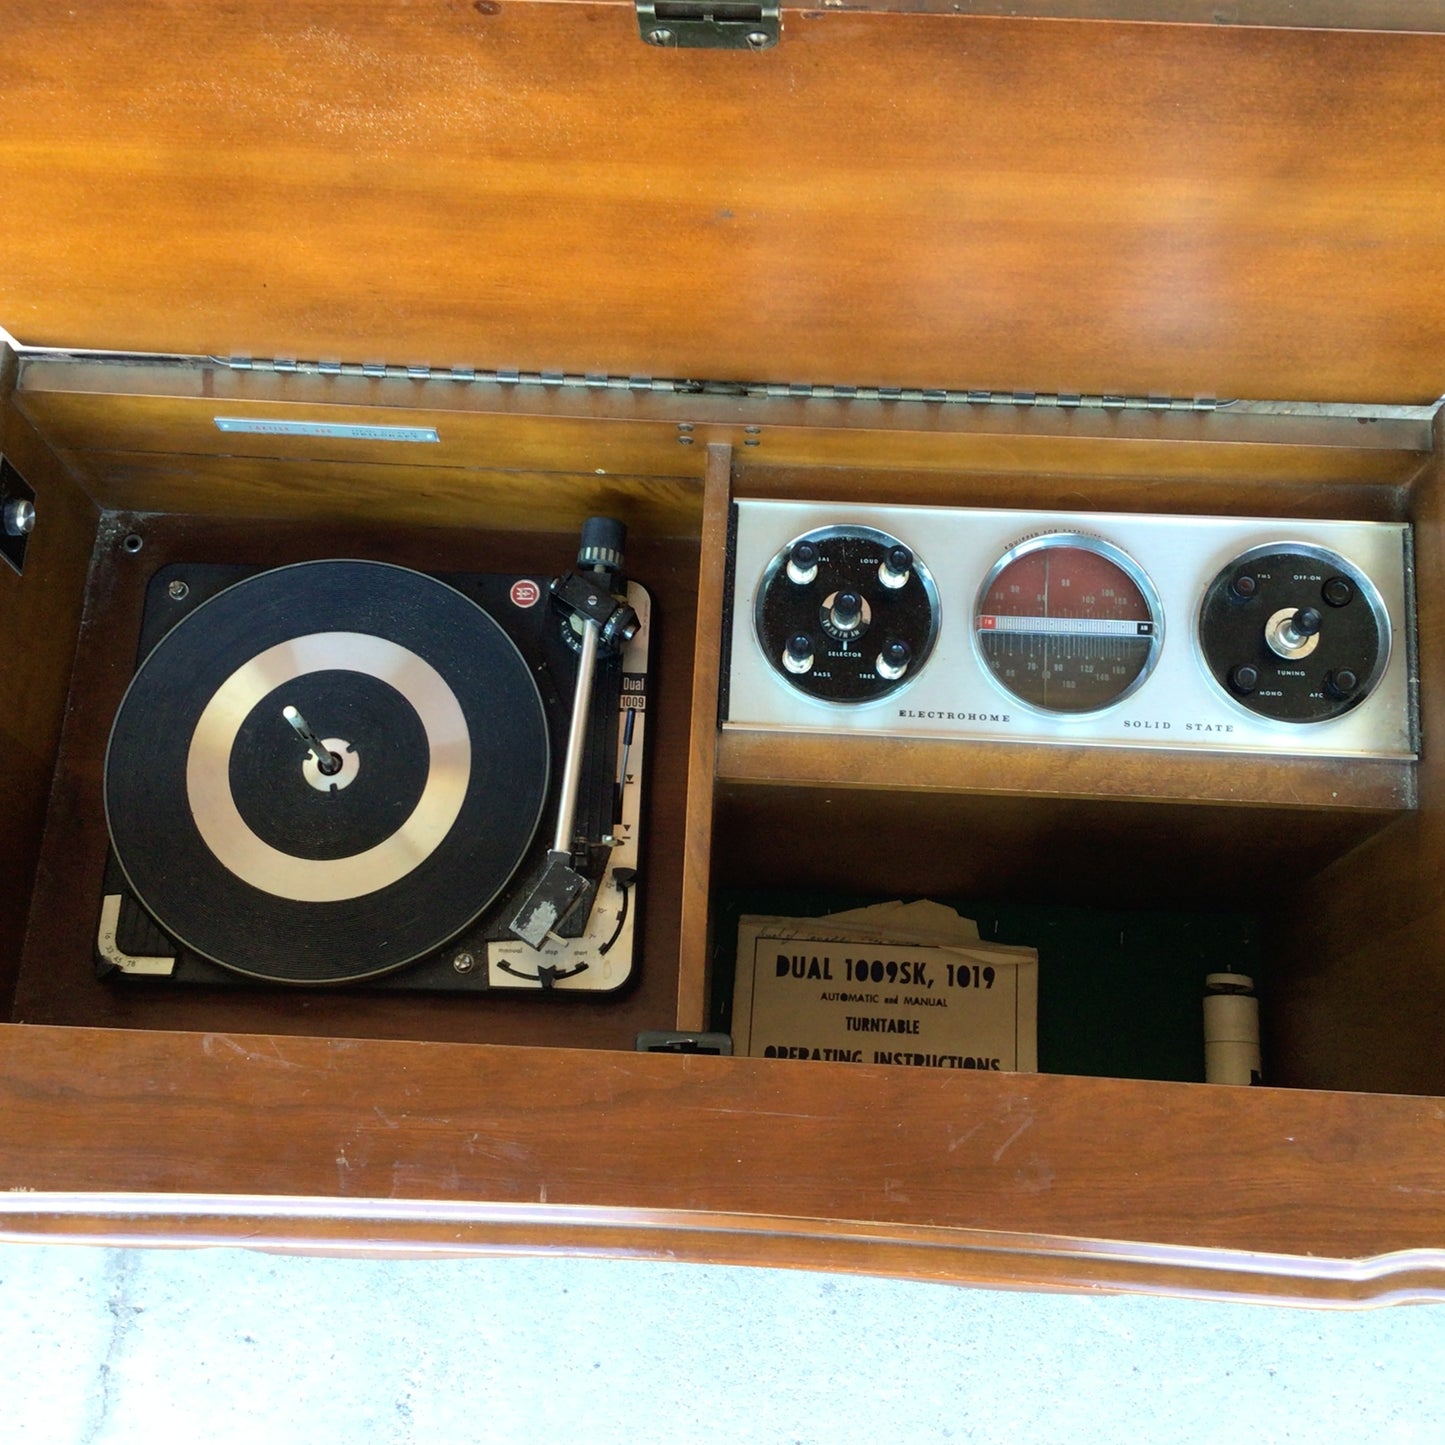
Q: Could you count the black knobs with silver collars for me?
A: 6